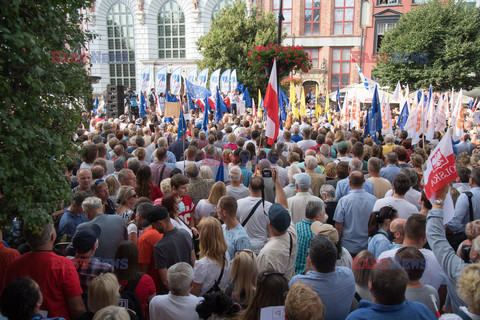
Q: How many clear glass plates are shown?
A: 0